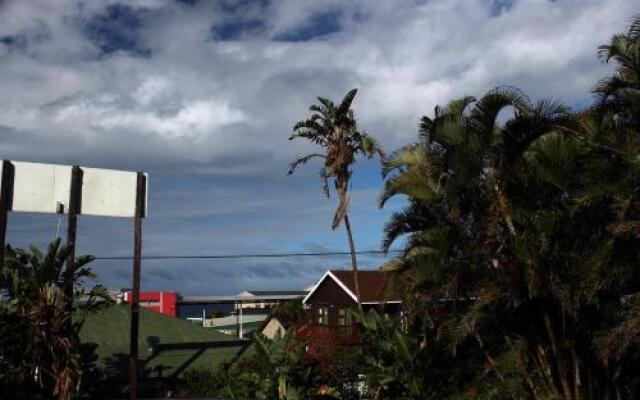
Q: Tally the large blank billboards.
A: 1